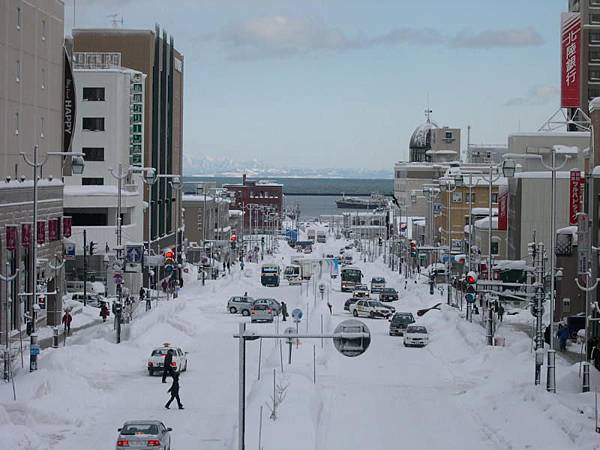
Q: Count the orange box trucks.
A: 0